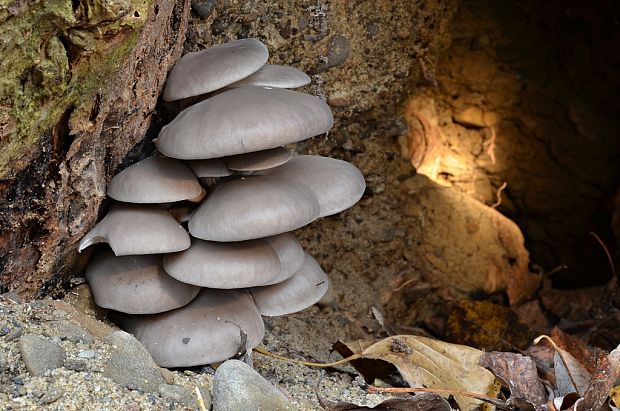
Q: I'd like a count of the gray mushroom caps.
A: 14